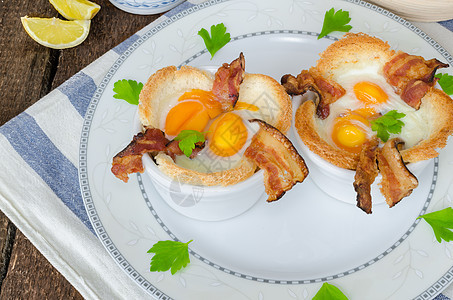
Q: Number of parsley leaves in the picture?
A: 9